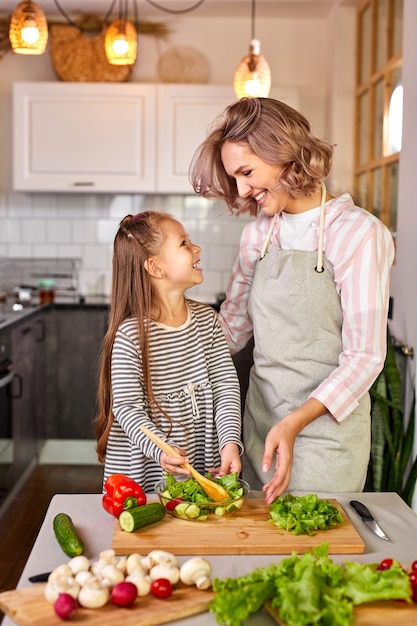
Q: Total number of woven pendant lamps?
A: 3